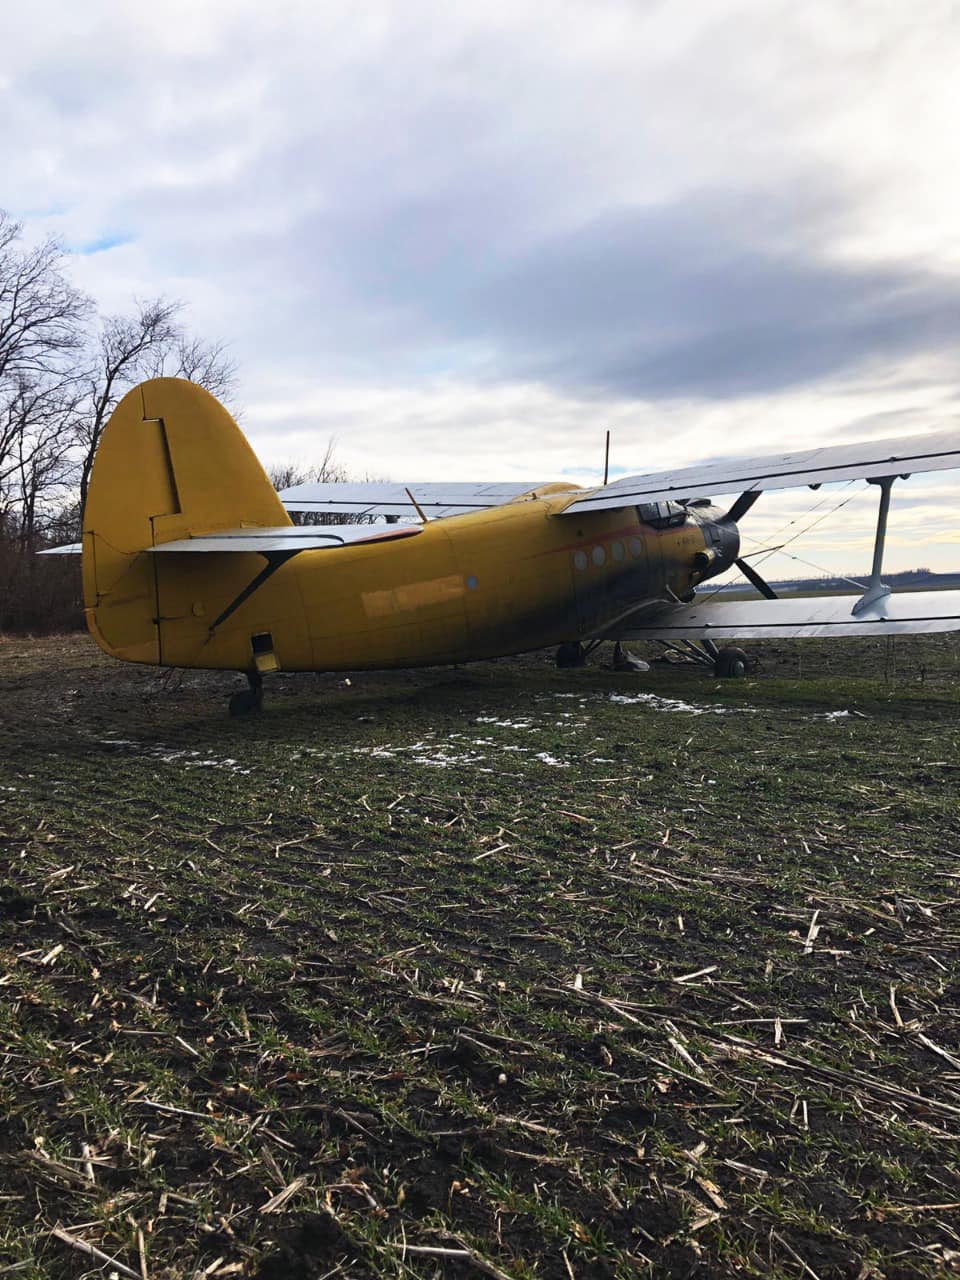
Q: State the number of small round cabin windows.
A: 4